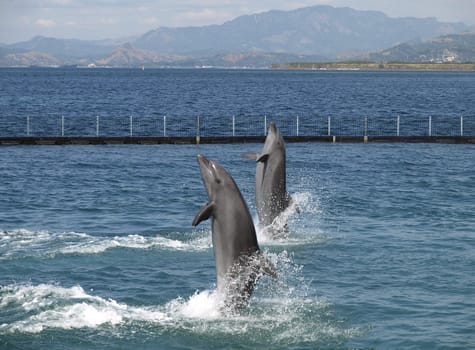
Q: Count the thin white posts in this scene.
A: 14